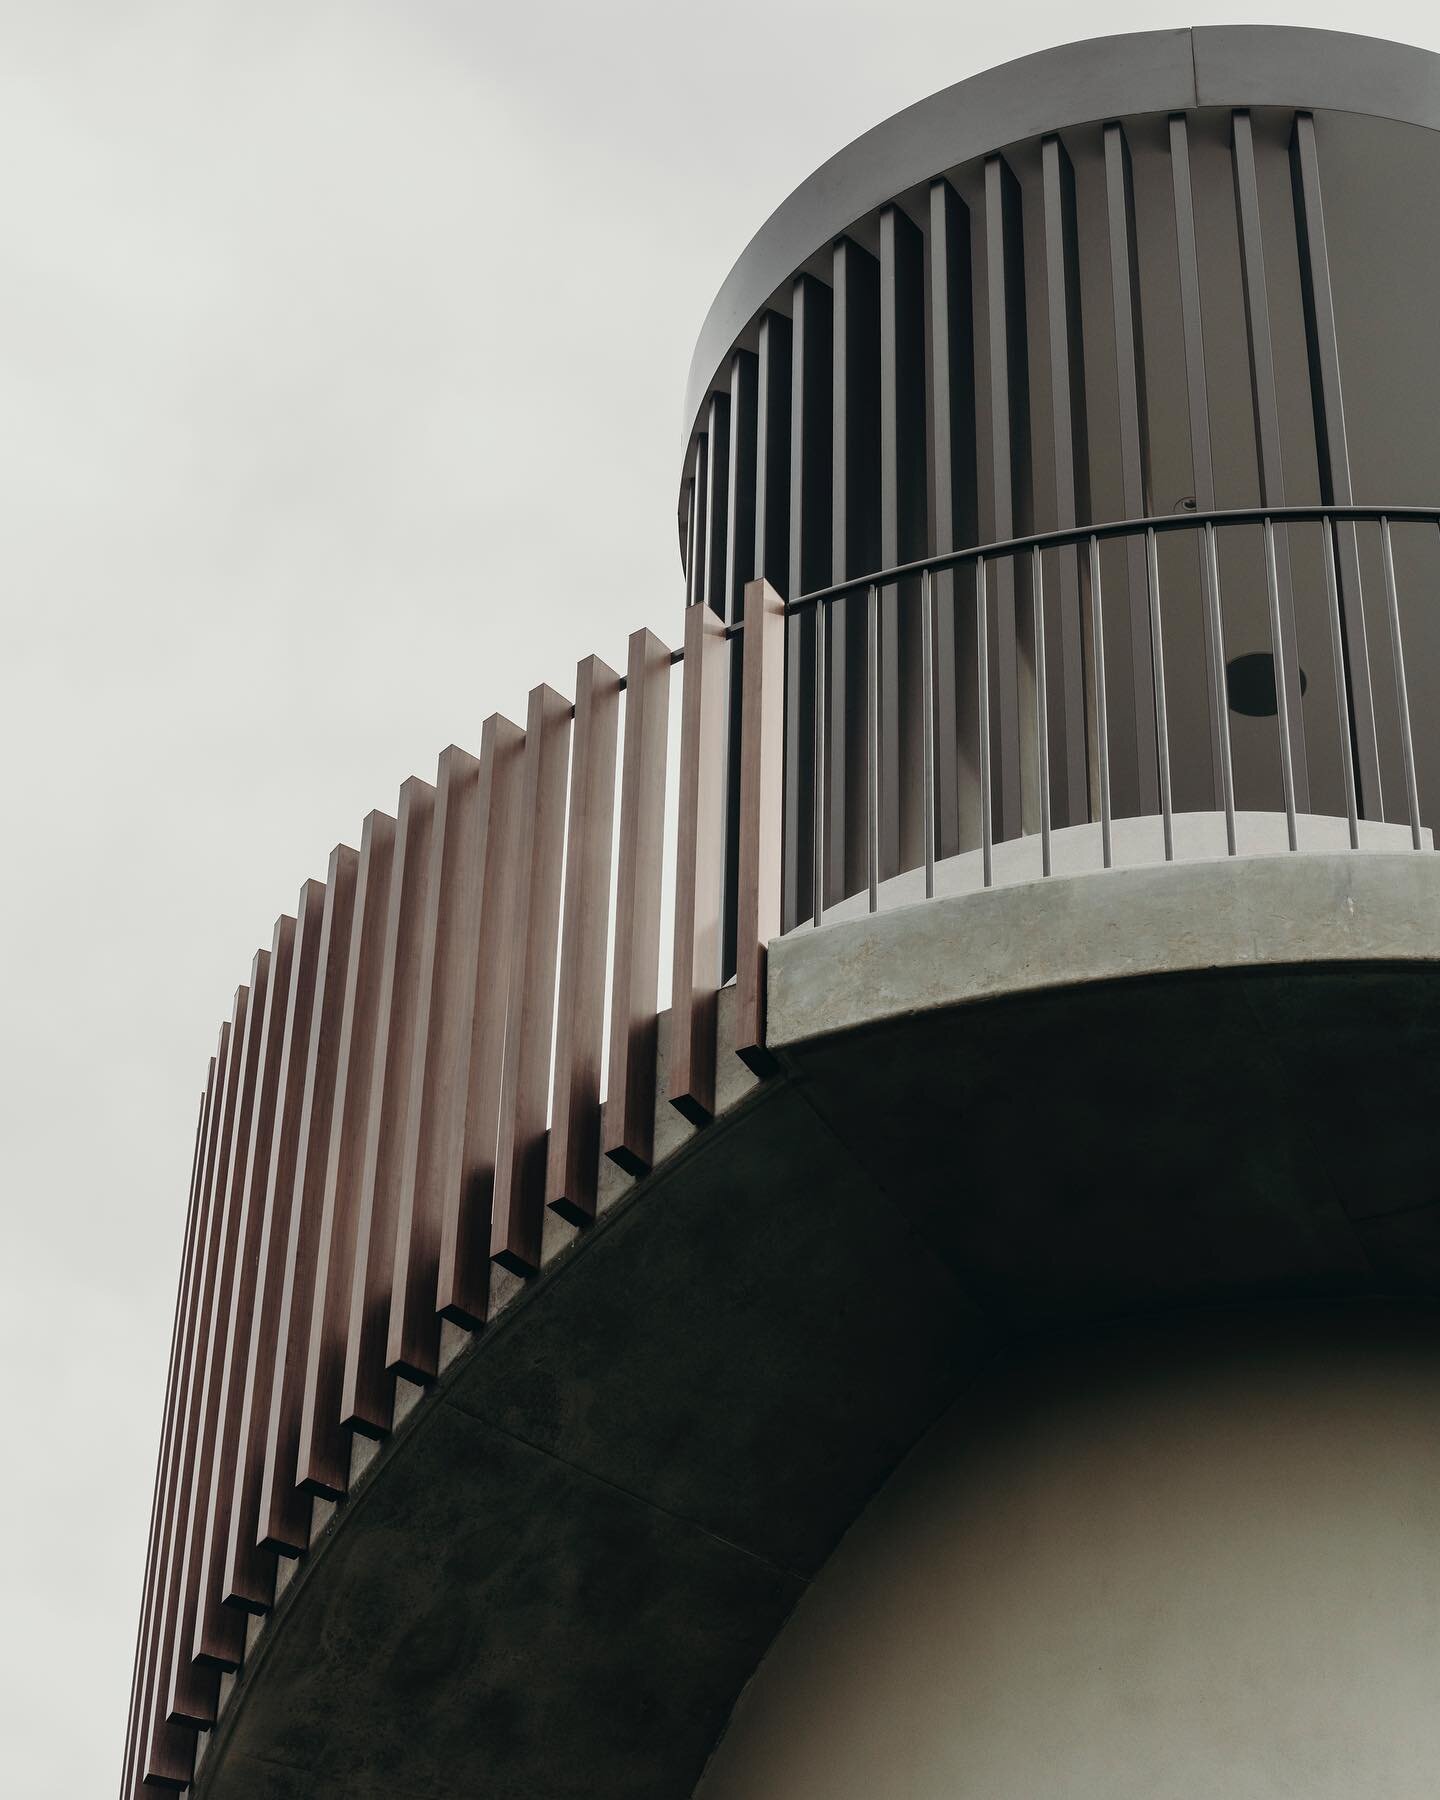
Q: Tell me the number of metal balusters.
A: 11